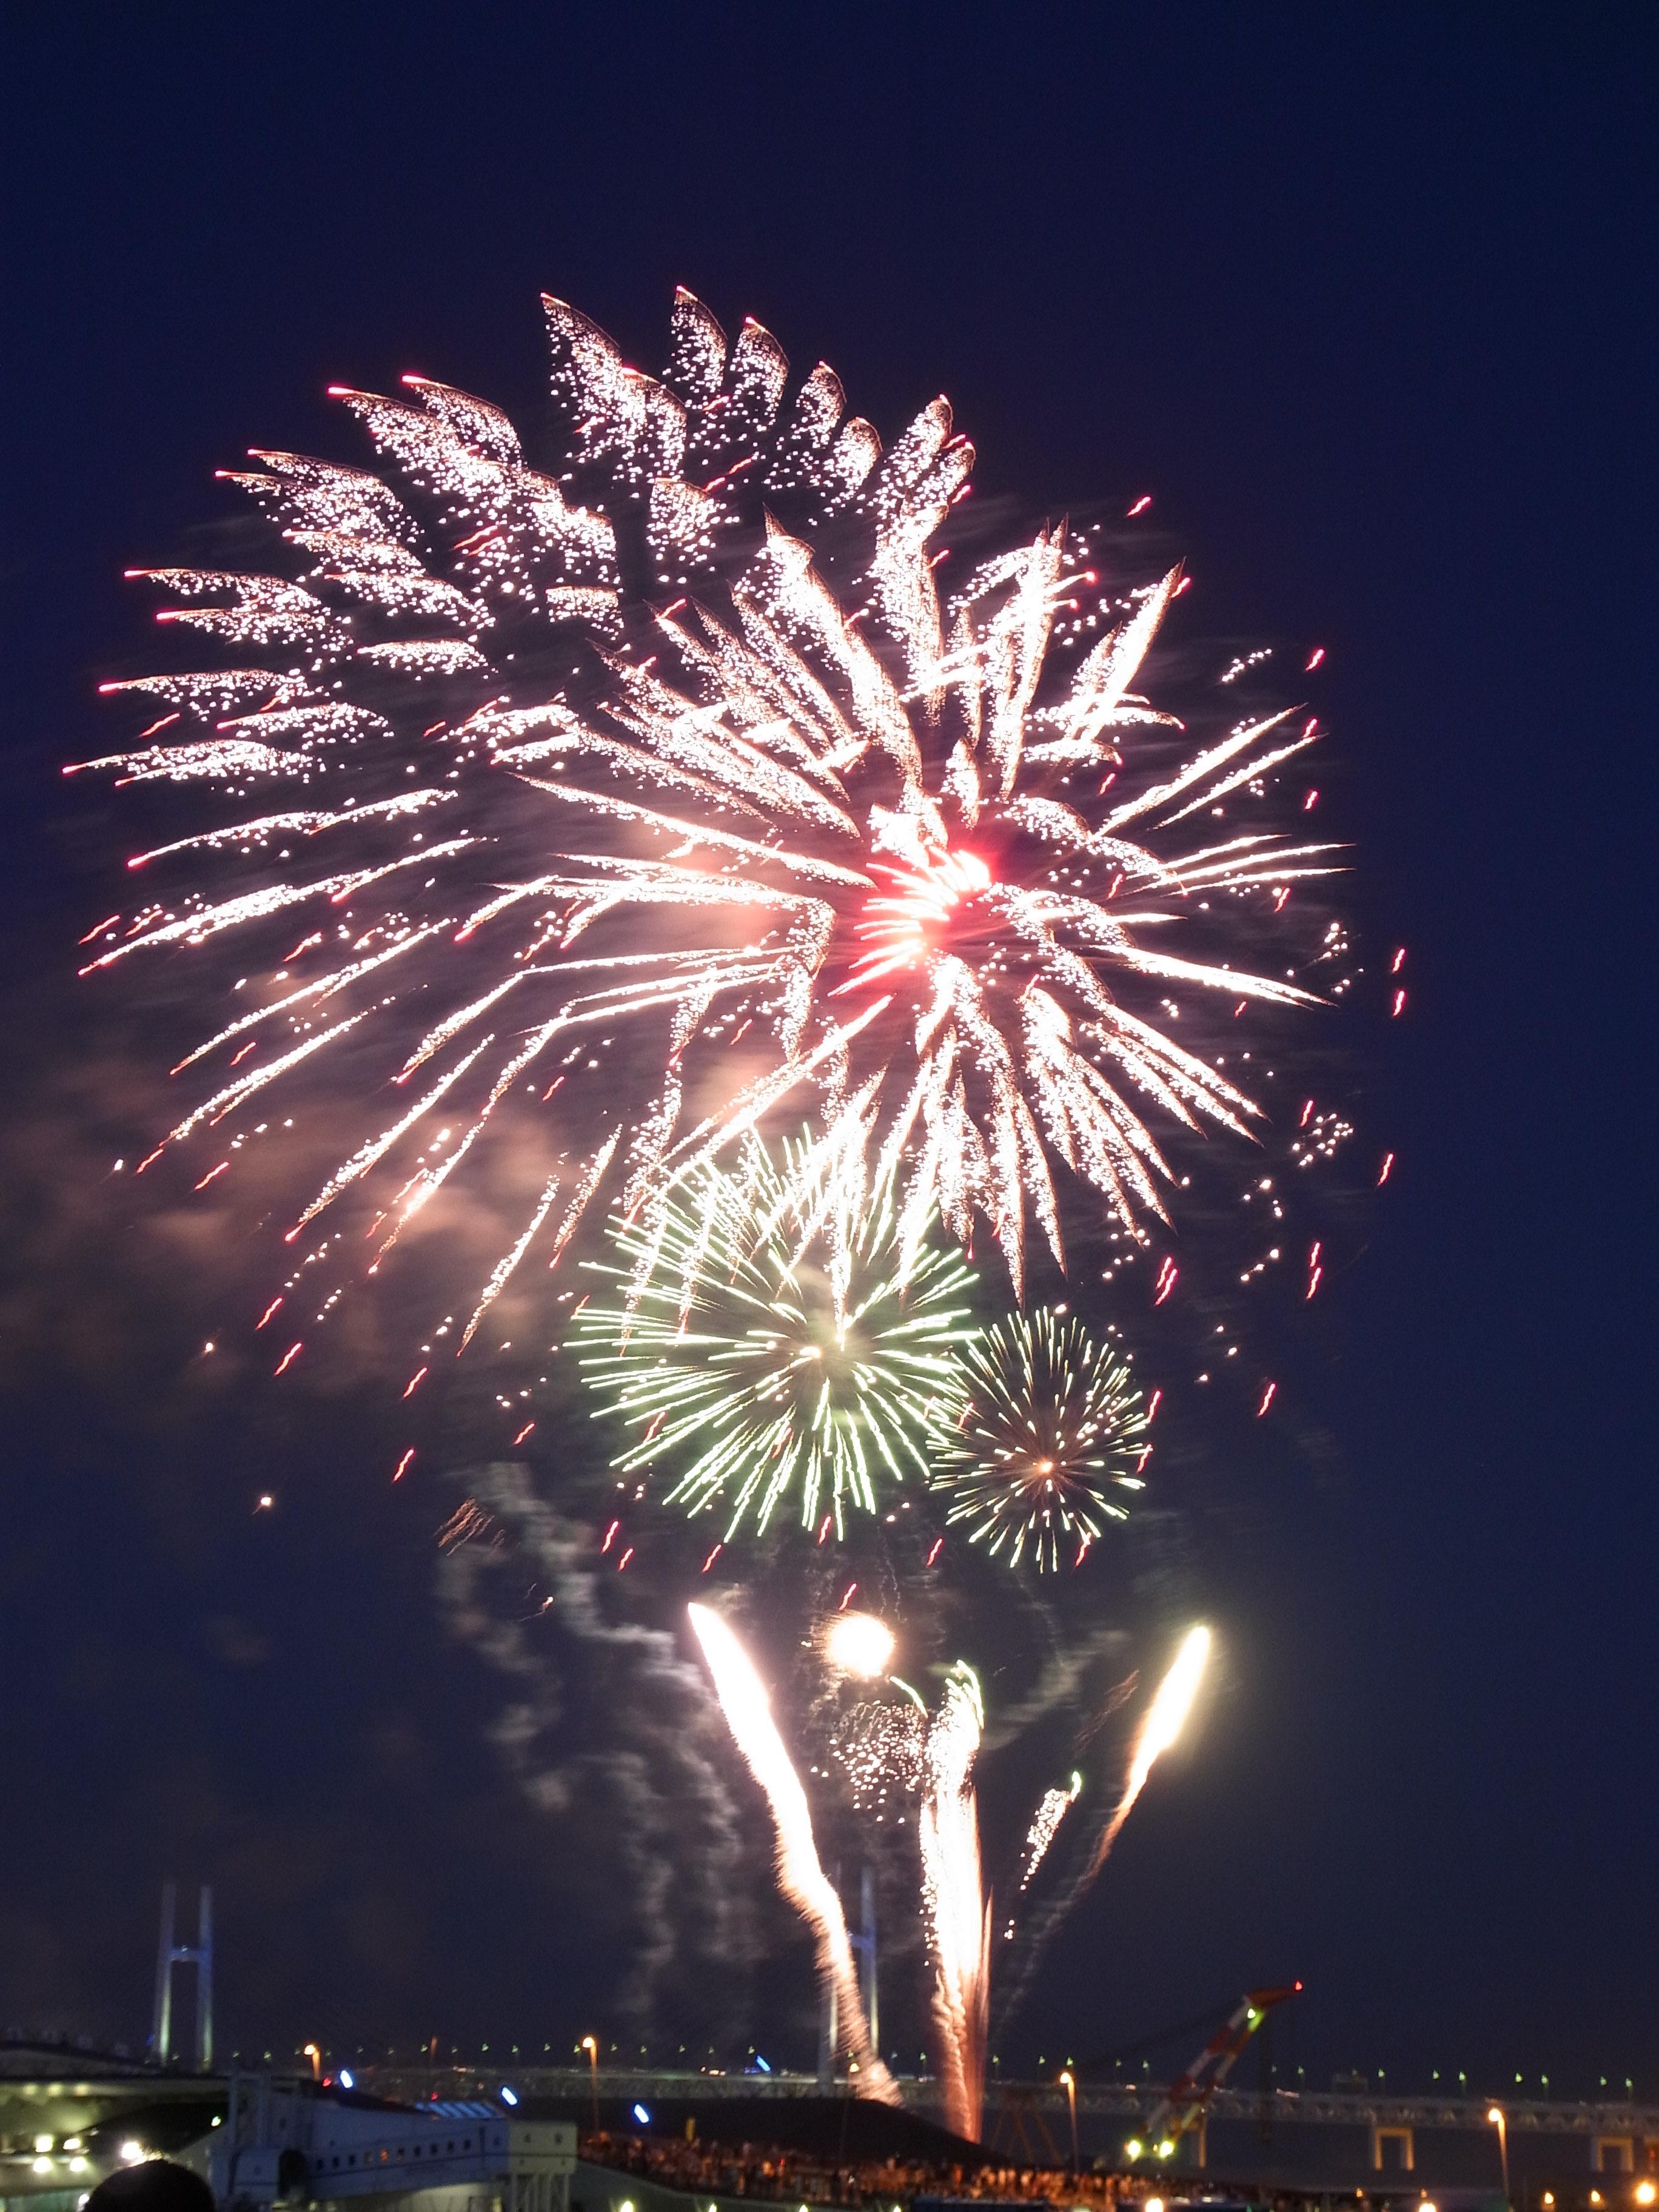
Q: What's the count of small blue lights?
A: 4